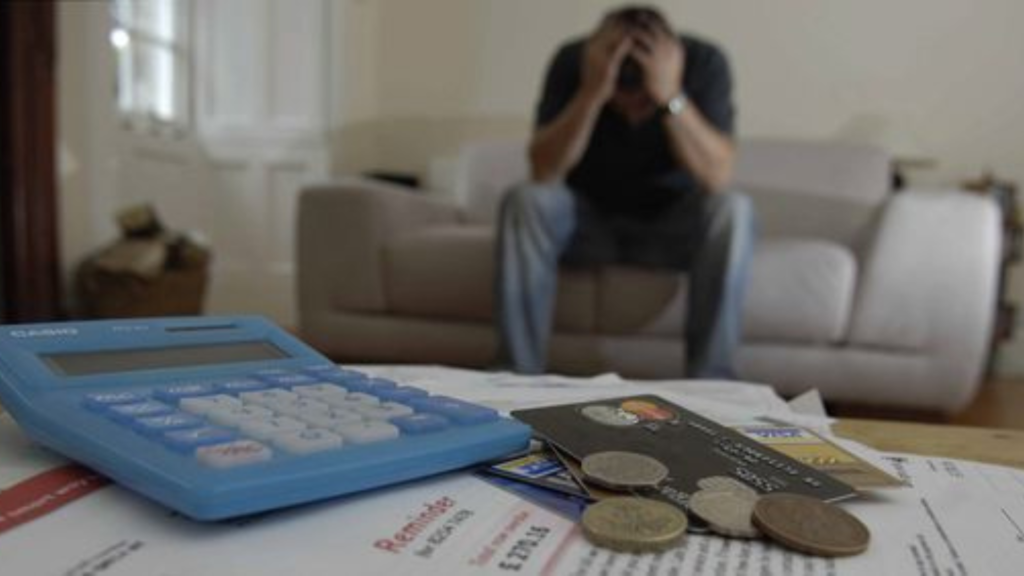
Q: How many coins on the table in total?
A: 5